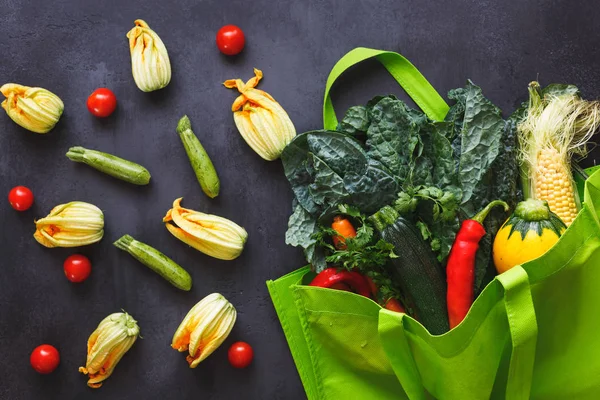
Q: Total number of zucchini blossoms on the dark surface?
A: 7